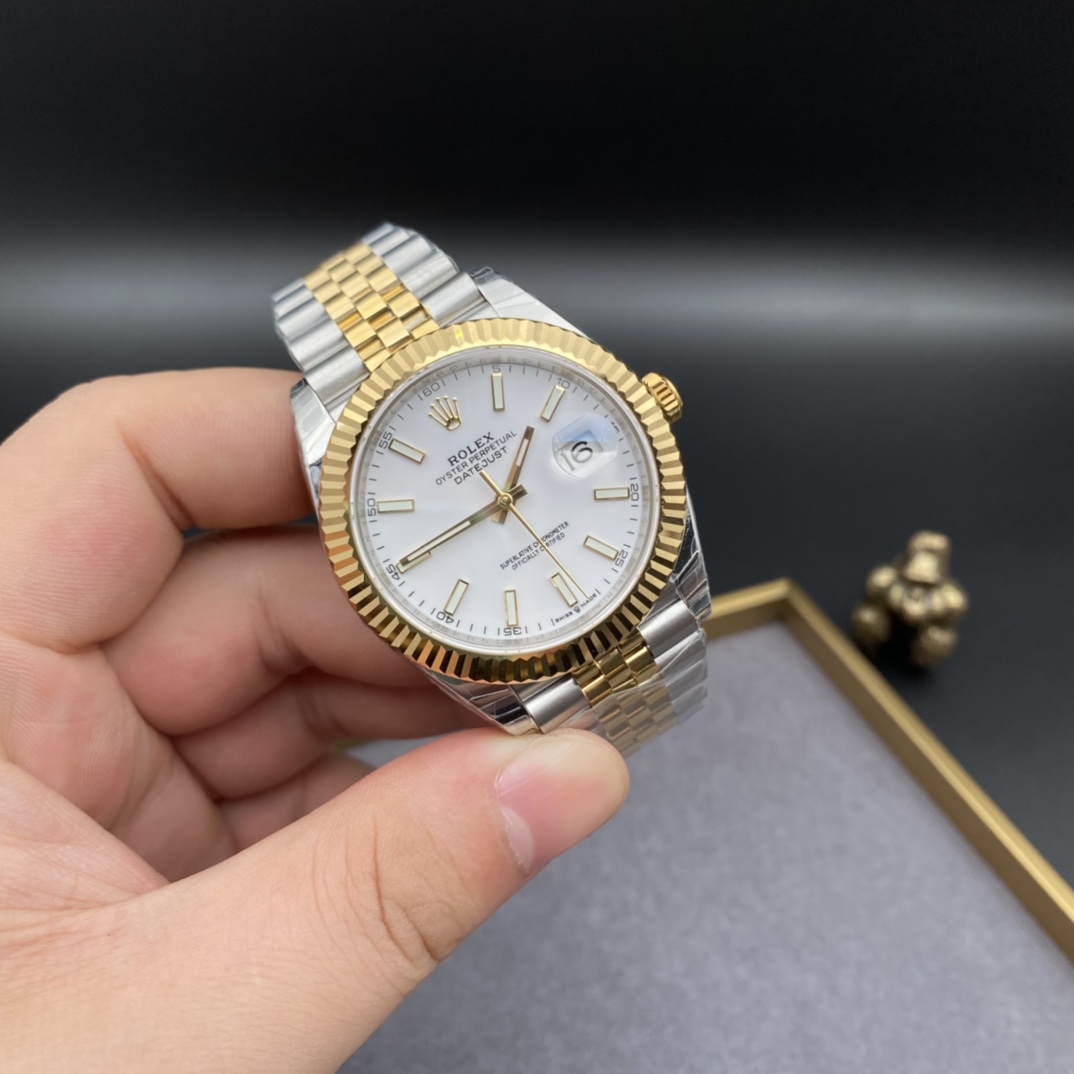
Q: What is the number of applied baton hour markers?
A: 10